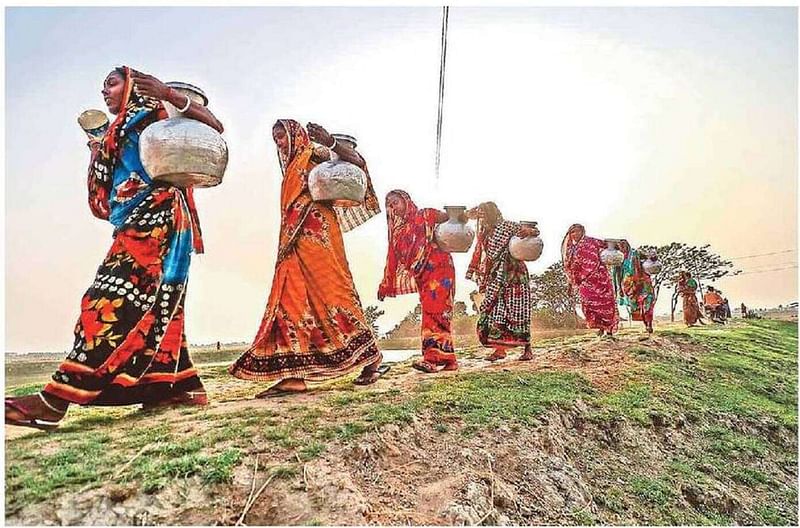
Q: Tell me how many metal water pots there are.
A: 6